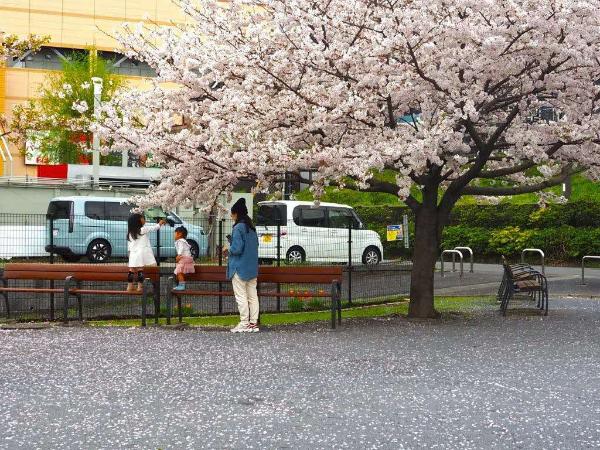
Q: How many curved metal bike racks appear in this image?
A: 4